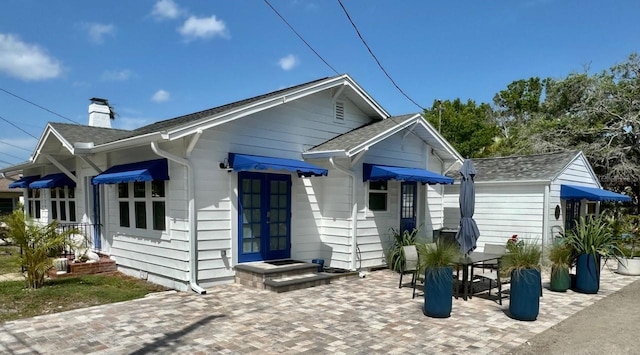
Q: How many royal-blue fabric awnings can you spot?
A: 6